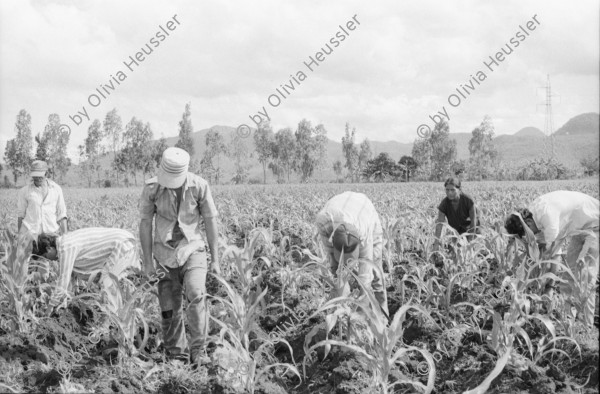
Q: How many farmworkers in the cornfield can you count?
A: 6